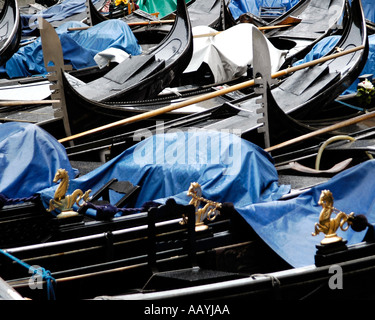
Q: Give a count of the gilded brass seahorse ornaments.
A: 3